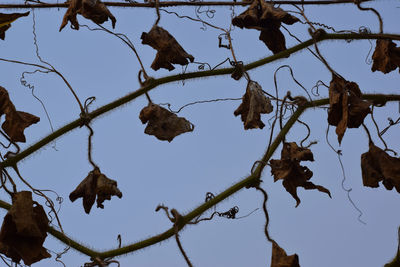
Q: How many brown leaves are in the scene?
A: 14